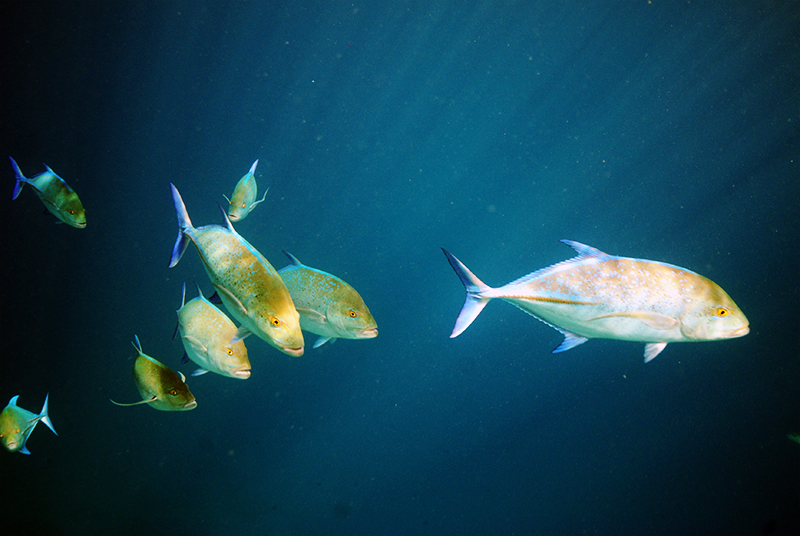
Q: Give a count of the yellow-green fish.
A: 7